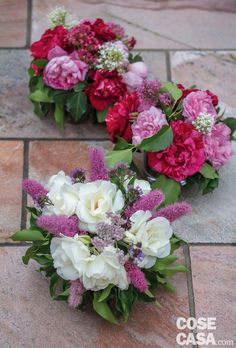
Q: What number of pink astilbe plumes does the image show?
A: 7